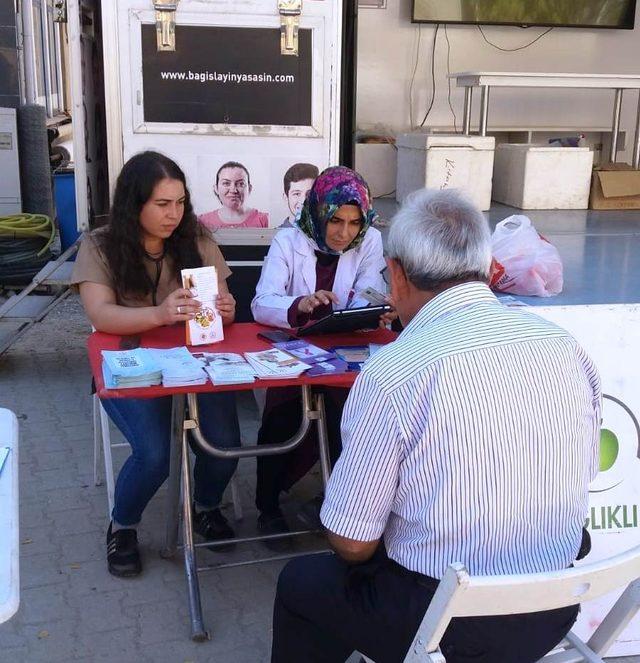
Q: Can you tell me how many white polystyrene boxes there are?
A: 2